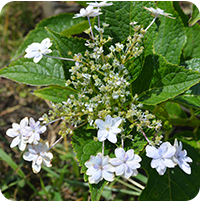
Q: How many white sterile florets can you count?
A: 12